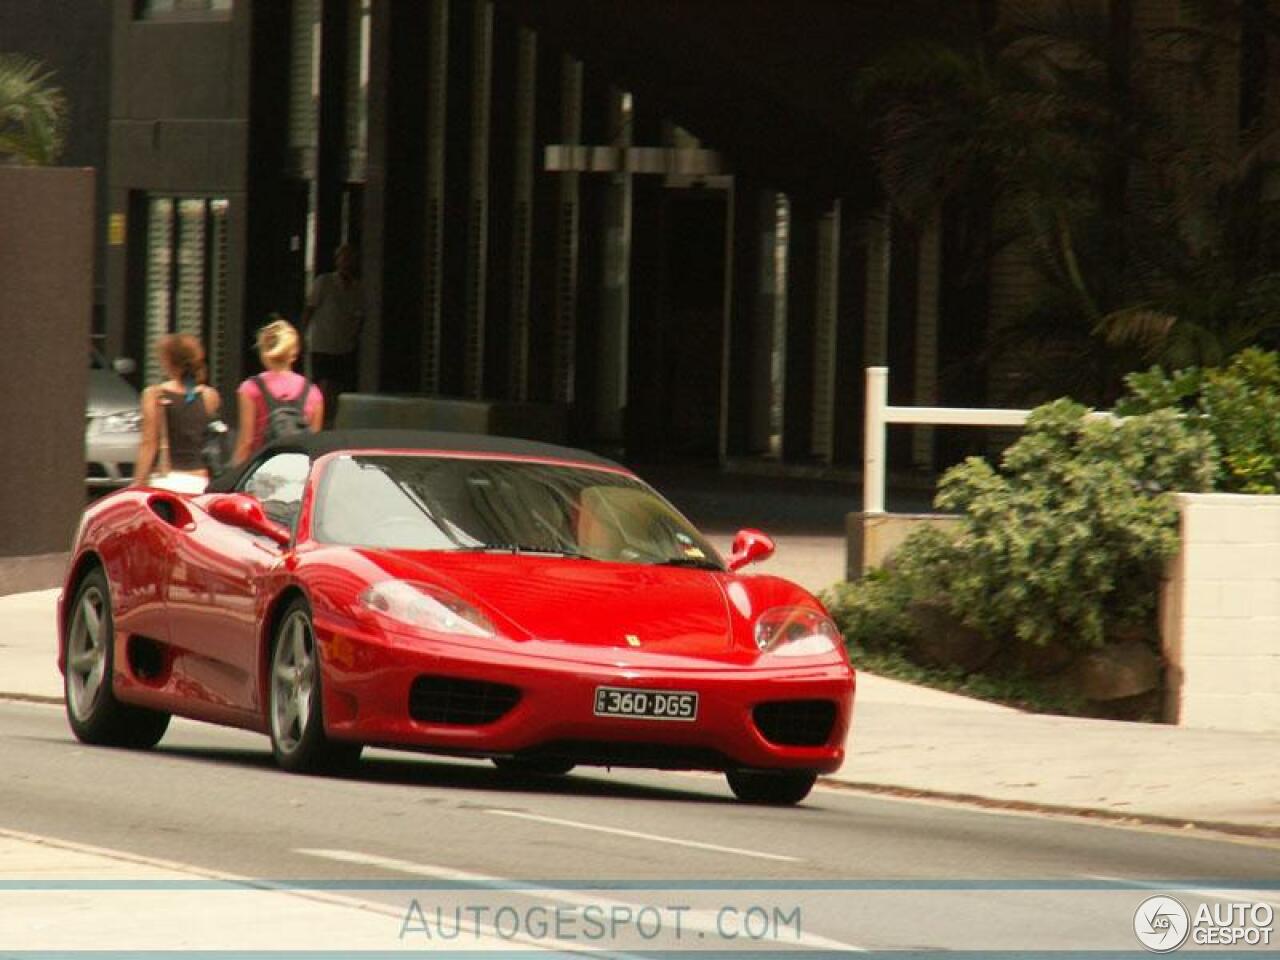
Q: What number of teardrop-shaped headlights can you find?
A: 2